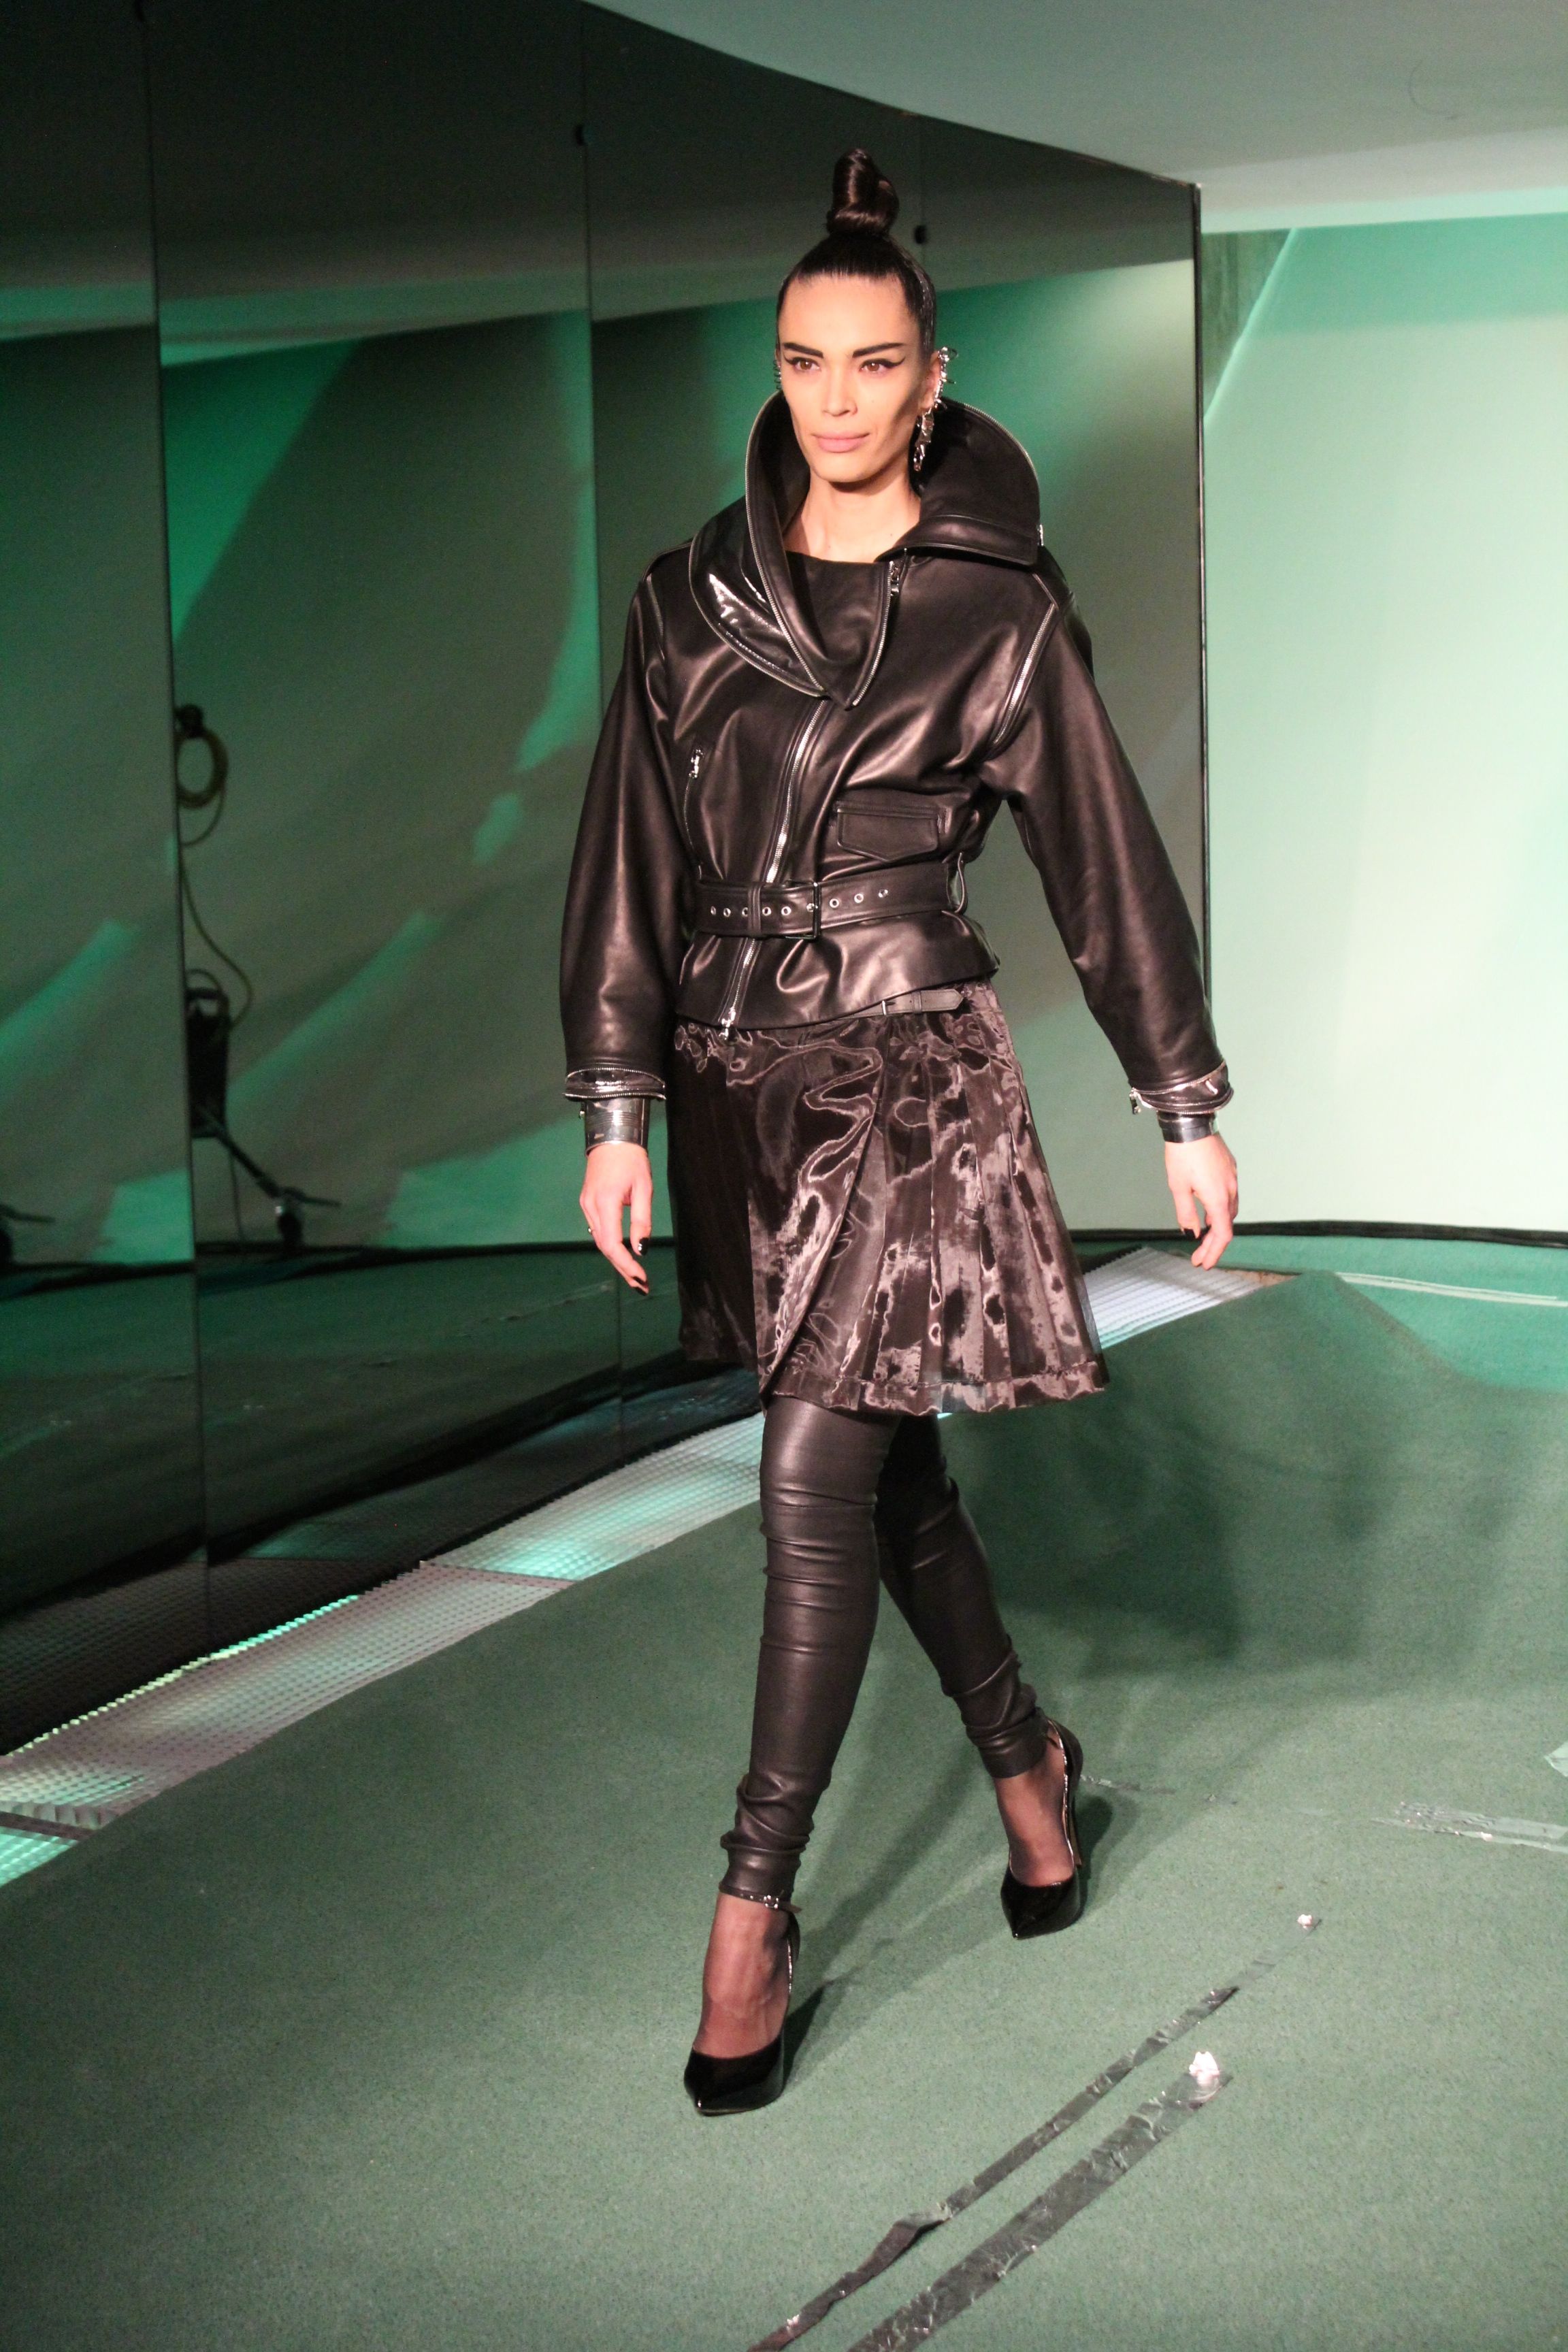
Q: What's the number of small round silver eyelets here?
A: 9